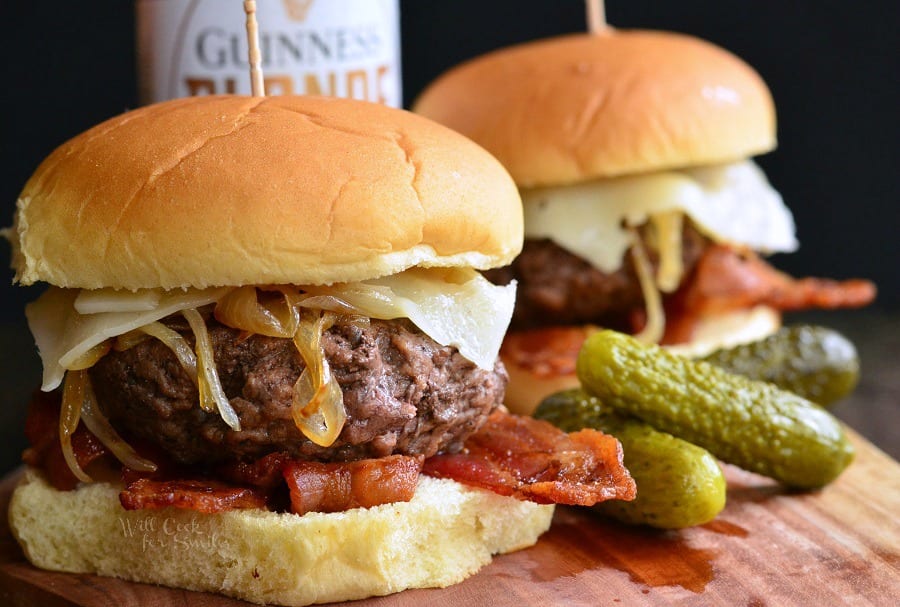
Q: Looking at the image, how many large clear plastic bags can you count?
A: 0